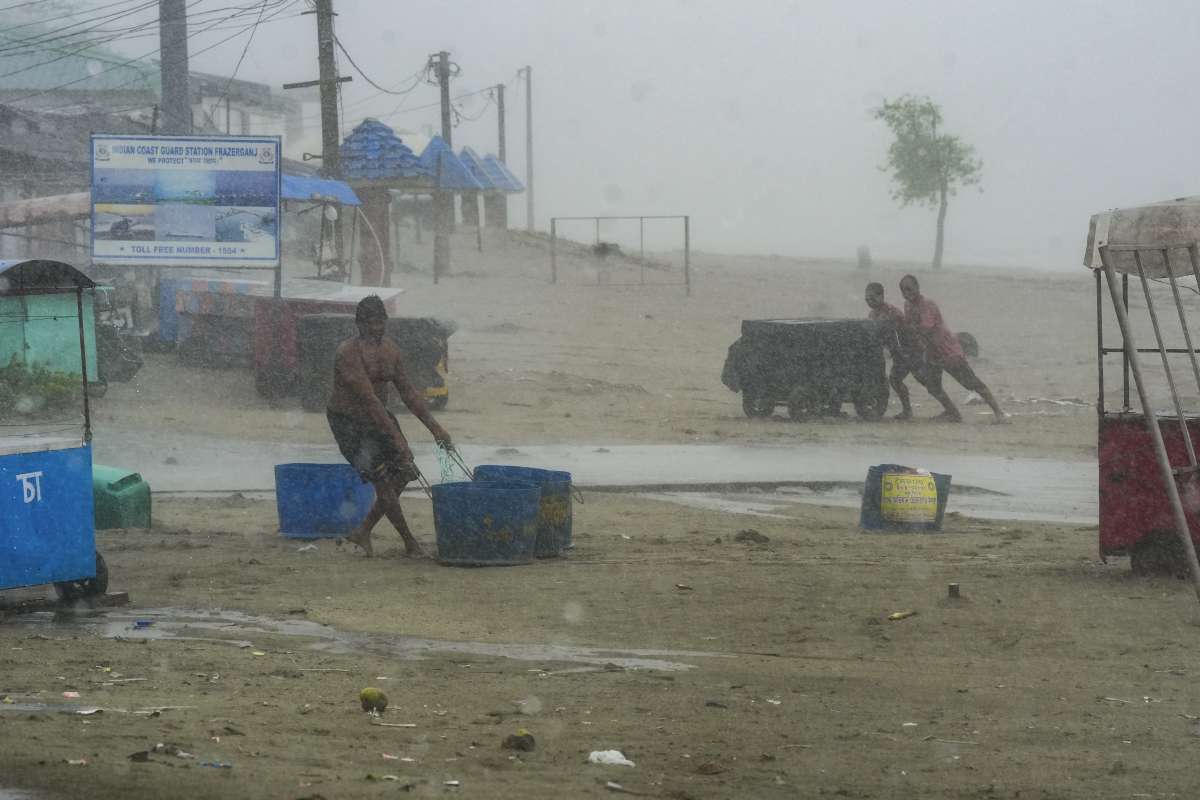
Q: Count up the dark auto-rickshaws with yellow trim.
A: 1